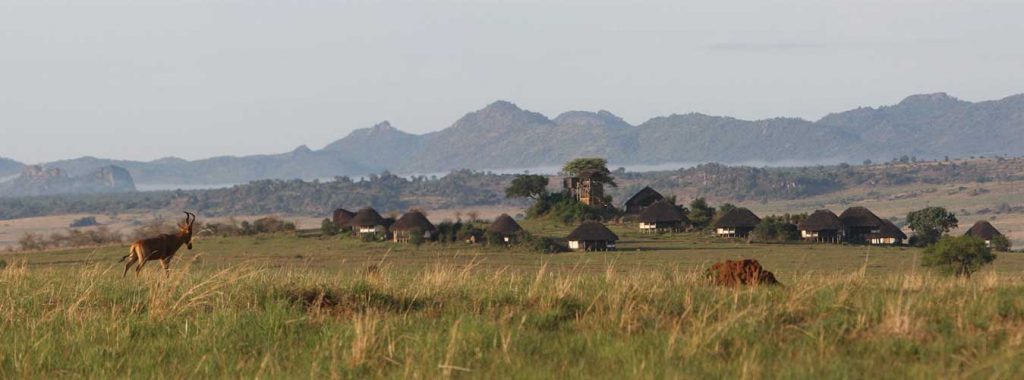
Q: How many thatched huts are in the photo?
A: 12